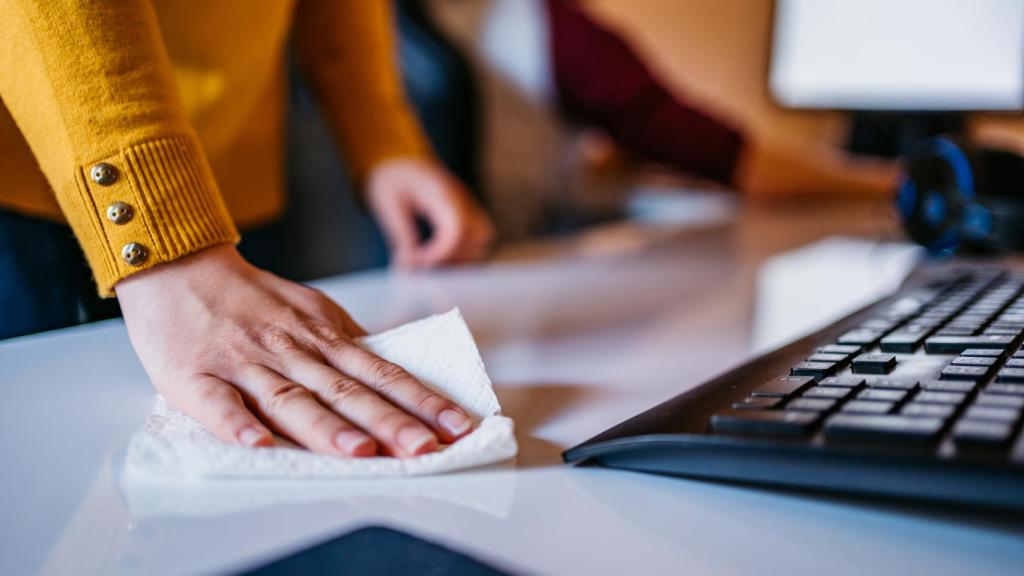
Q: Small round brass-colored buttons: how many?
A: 3